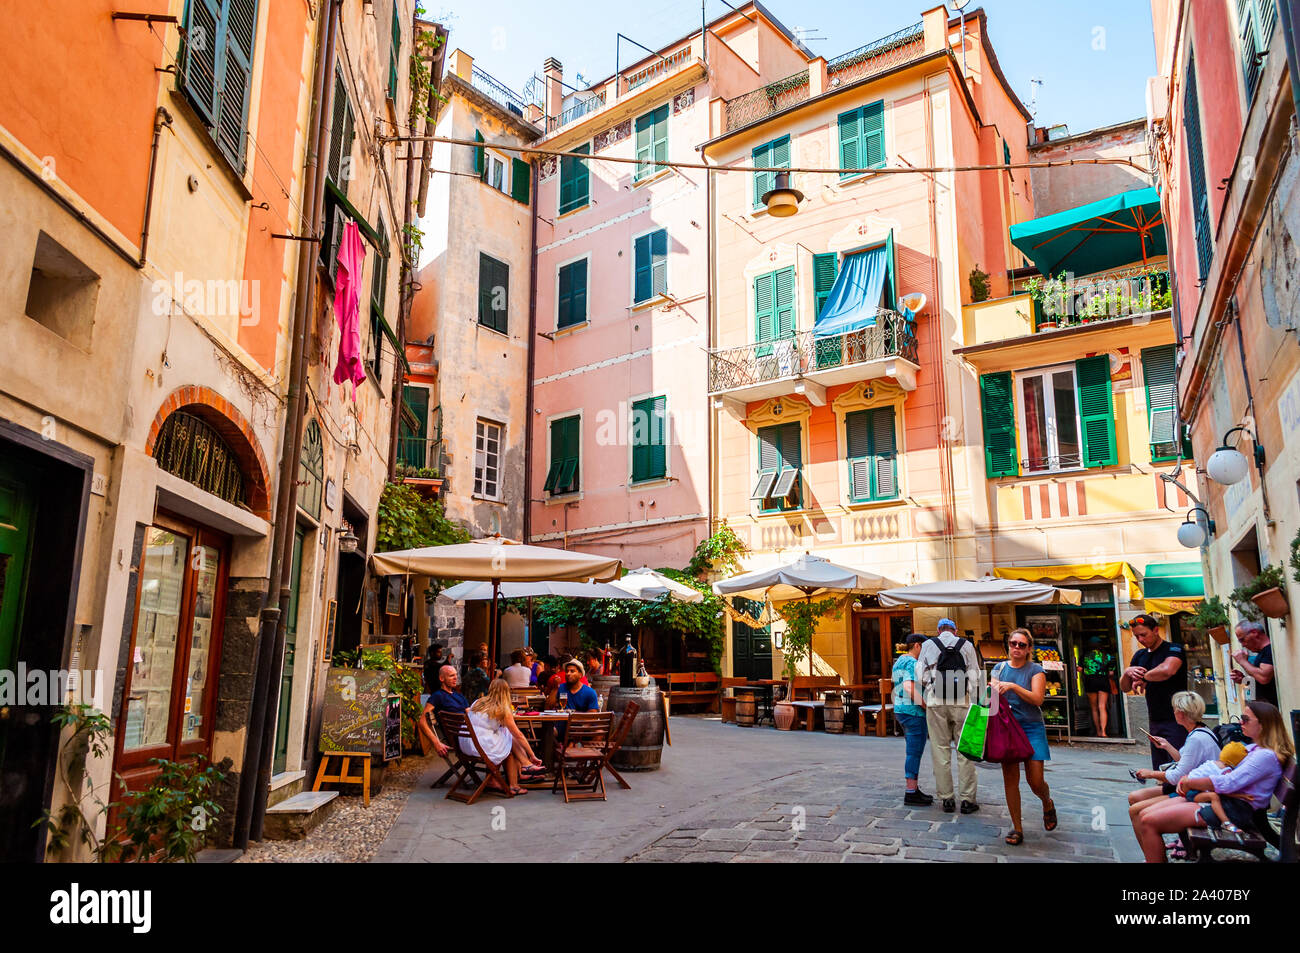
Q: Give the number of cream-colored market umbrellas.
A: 5